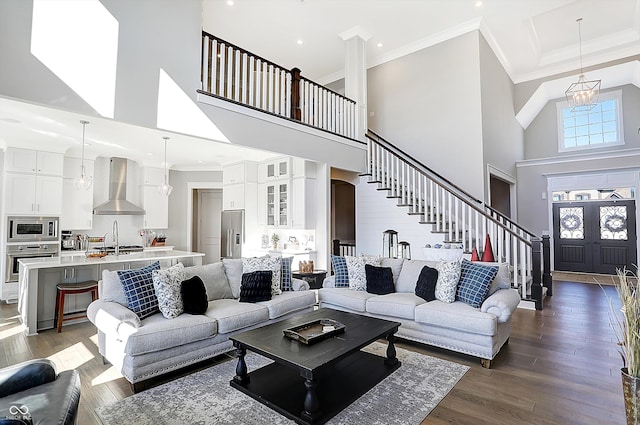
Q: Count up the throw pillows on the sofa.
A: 12